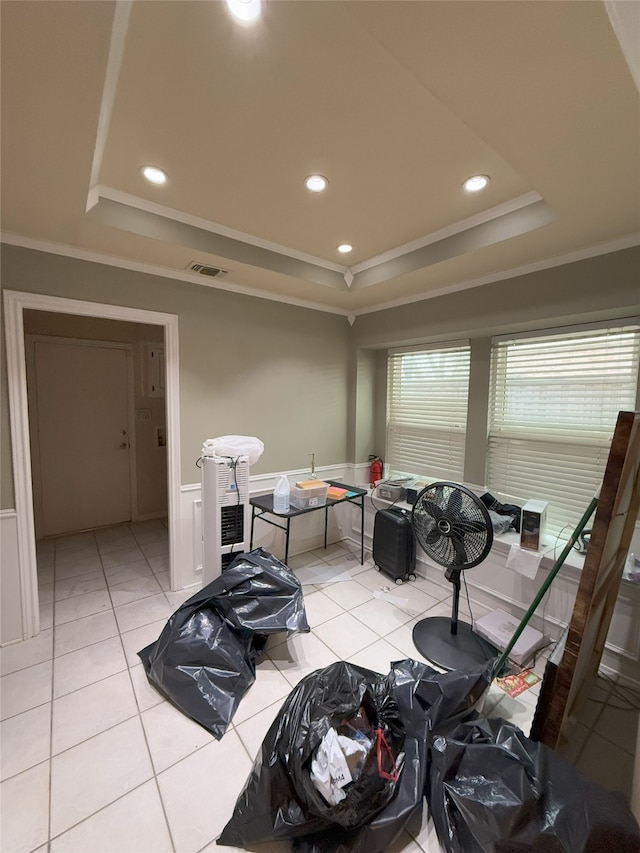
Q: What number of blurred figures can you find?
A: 0